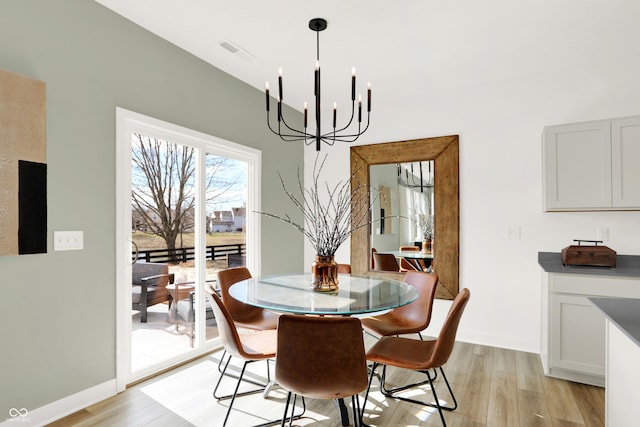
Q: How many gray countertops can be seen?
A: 2